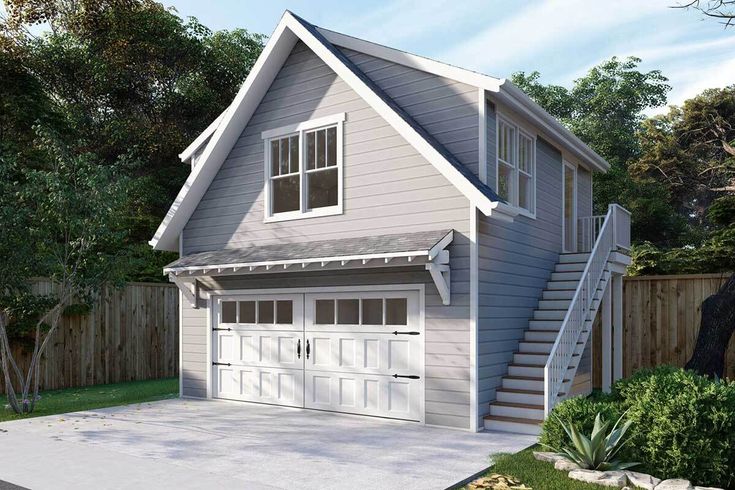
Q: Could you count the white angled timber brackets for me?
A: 2